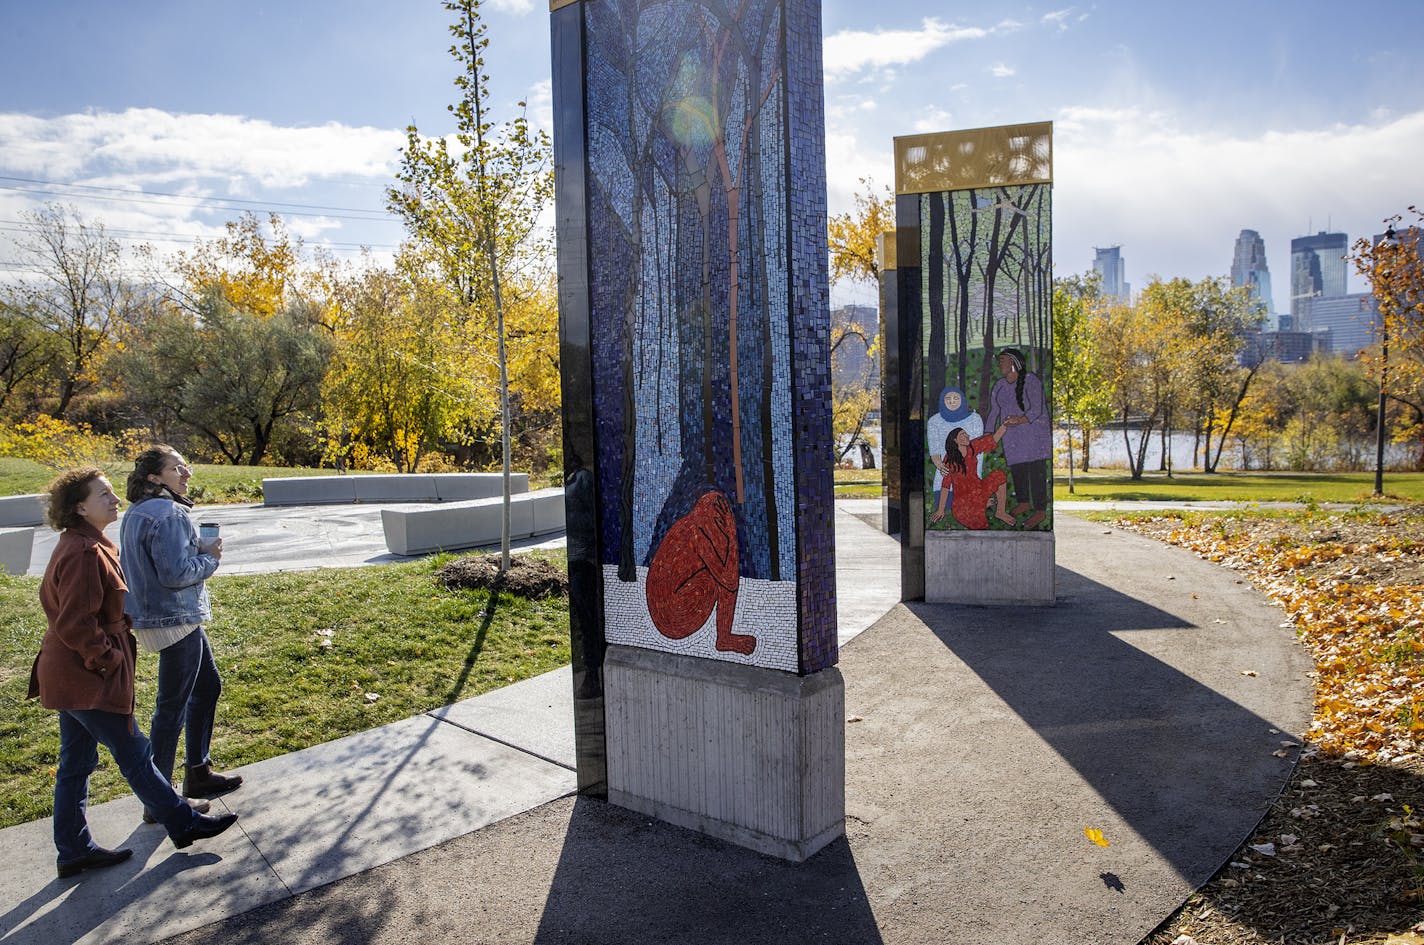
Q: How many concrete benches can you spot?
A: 4